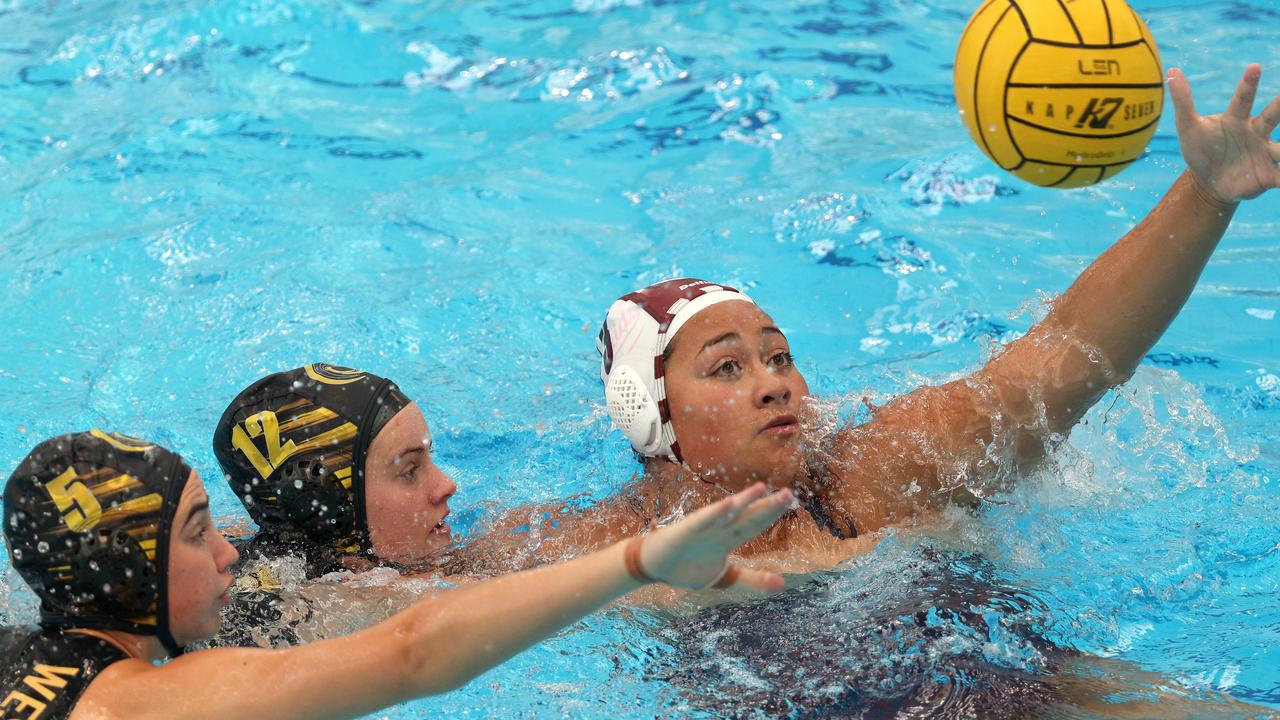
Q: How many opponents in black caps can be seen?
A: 2